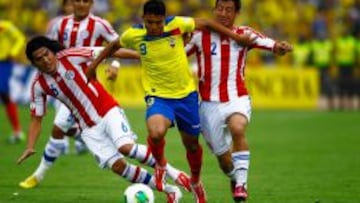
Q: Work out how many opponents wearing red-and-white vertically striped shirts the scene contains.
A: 3